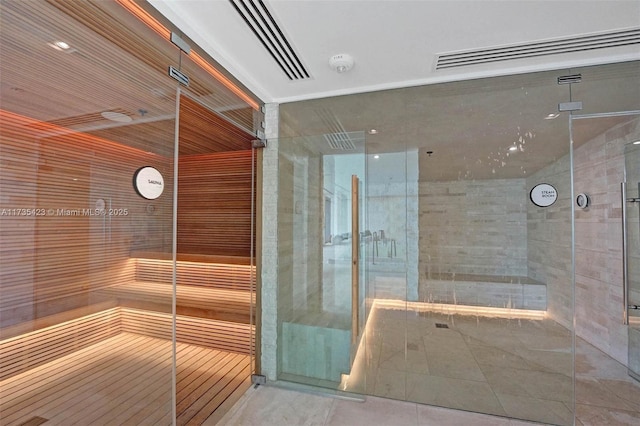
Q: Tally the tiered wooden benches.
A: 2